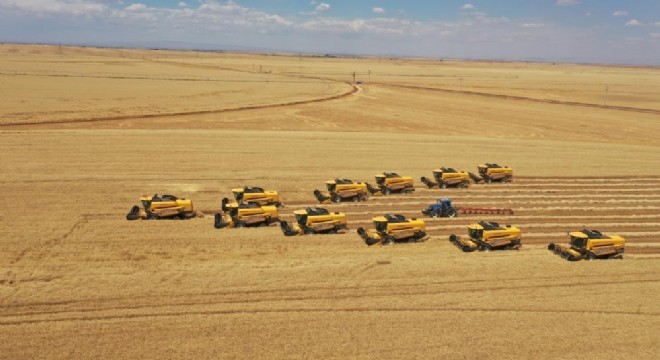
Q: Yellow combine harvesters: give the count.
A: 11